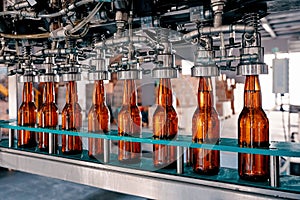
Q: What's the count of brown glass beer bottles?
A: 8